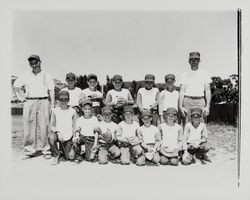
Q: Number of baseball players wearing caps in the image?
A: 12